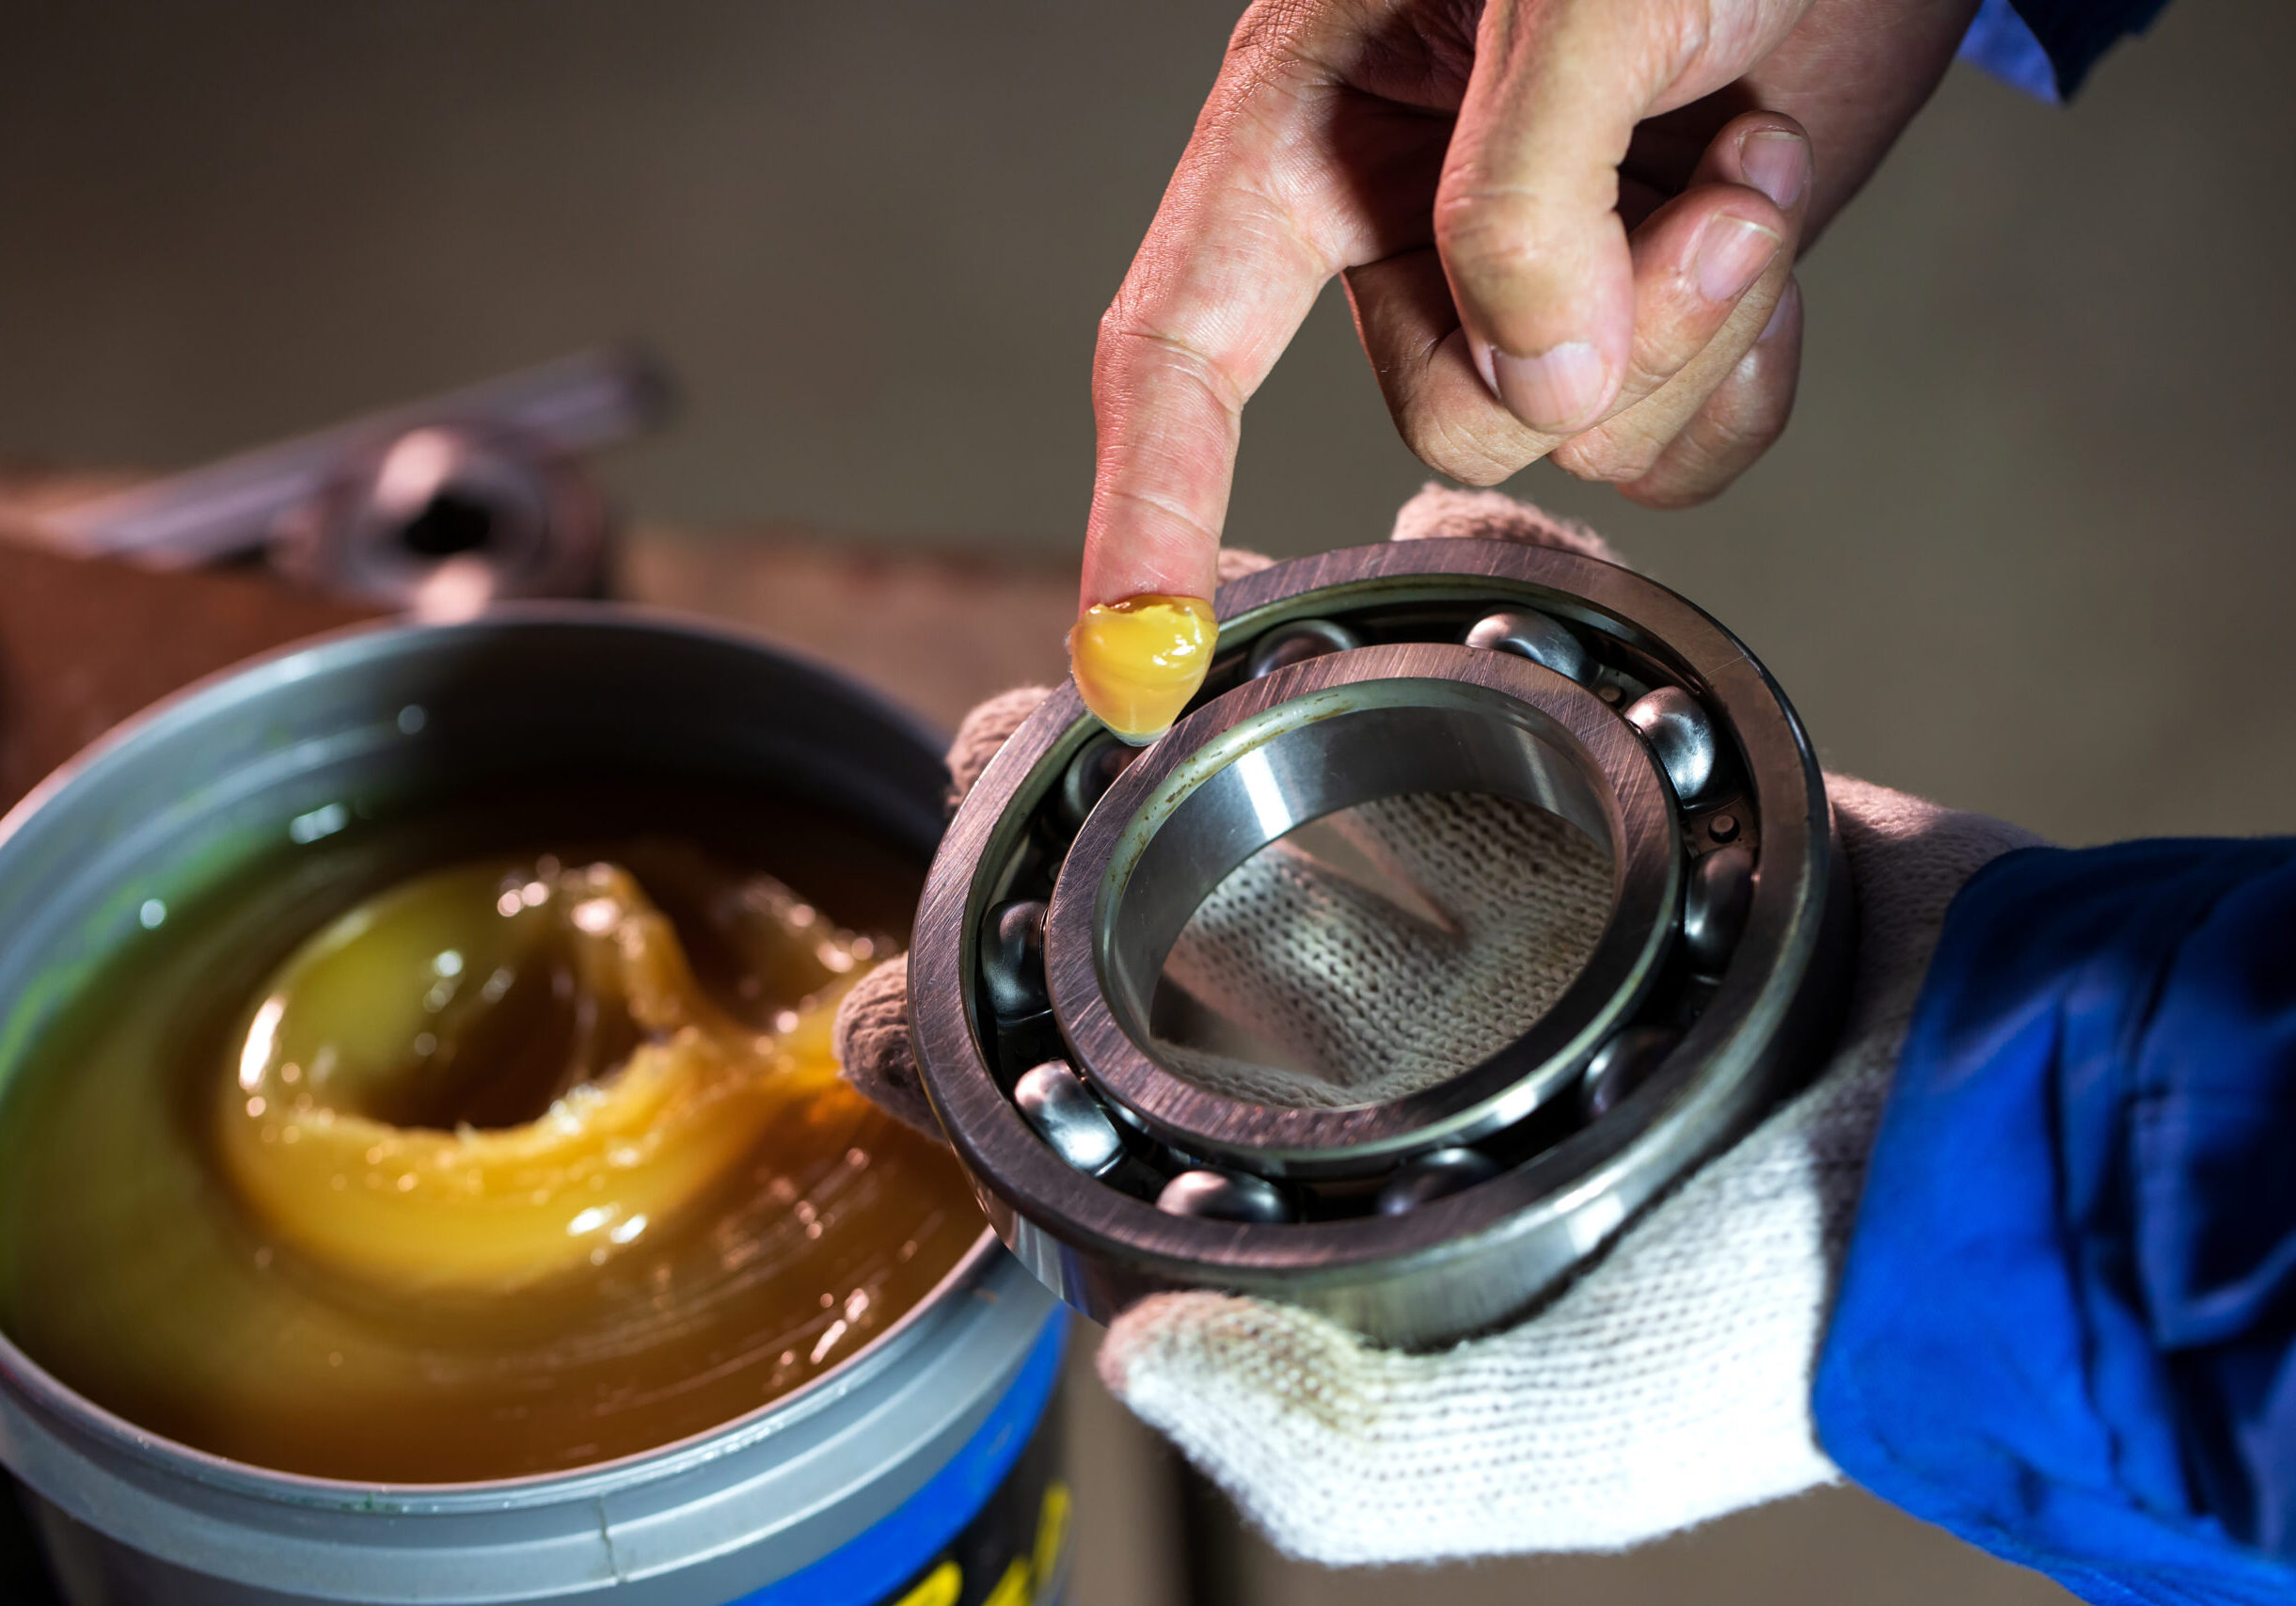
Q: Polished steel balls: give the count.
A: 10